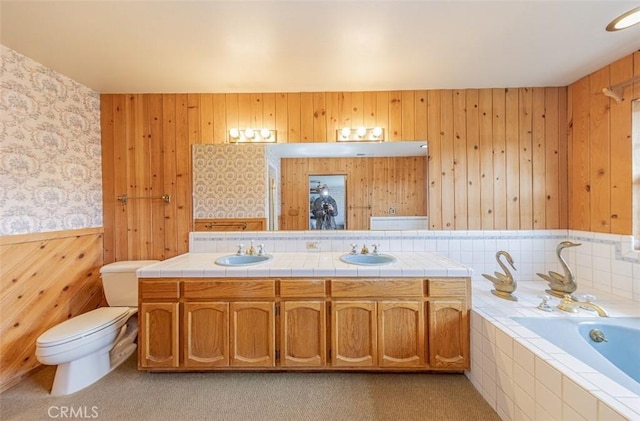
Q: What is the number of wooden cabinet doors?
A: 7